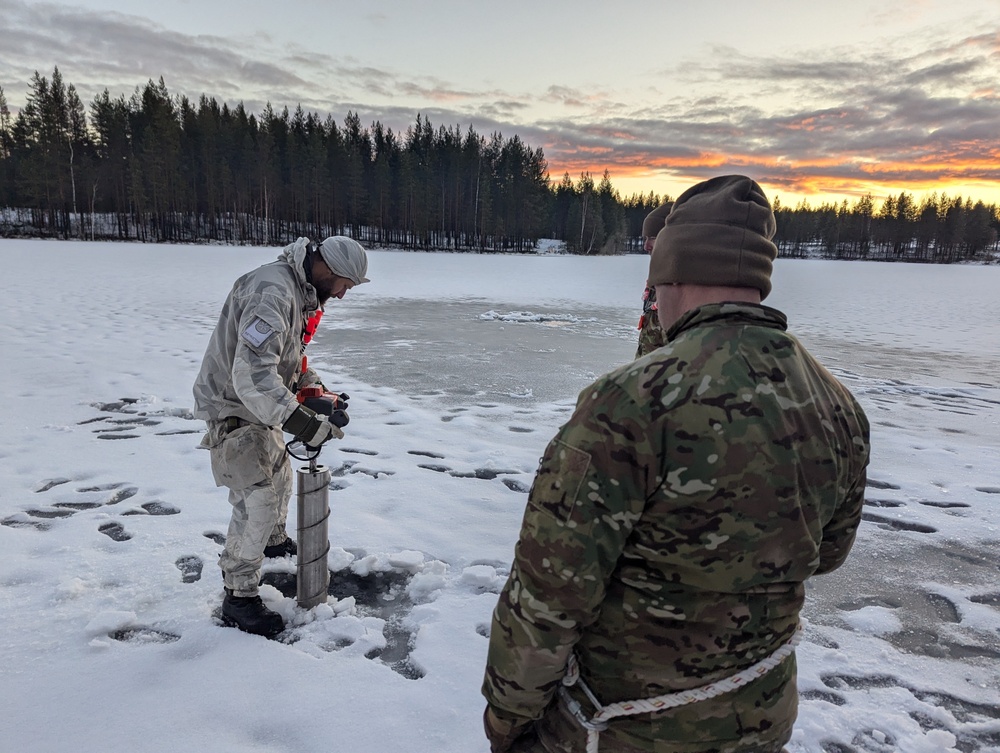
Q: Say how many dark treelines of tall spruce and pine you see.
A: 1